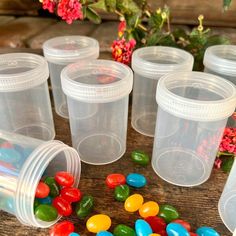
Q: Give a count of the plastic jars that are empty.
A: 7